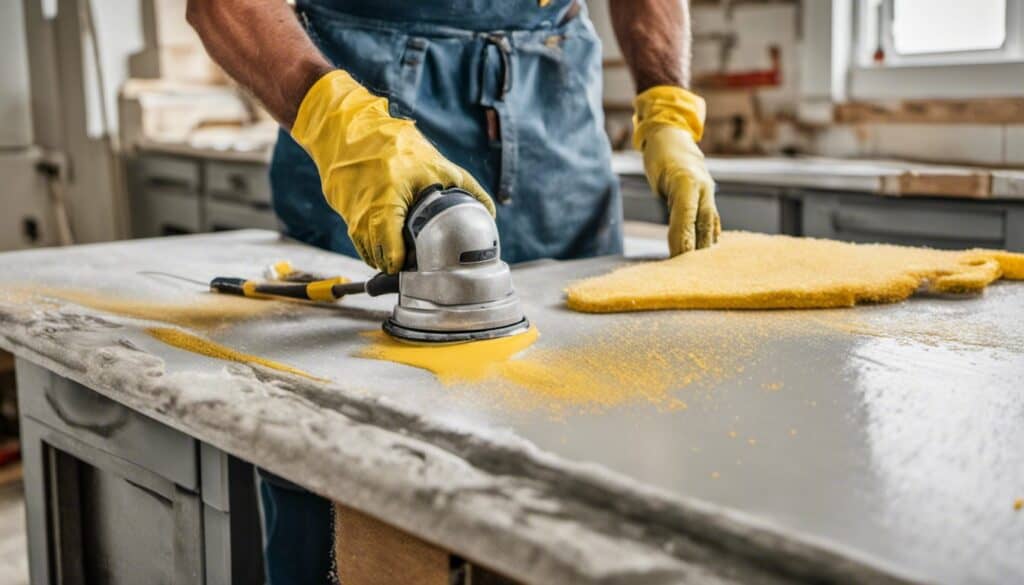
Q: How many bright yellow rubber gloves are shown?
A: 2